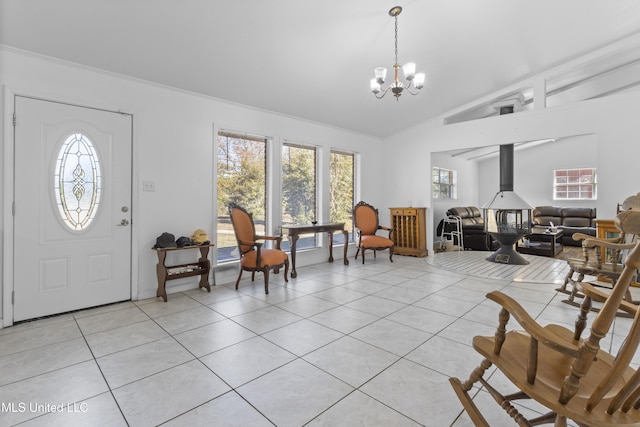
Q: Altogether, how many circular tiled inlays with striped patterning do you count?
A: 1